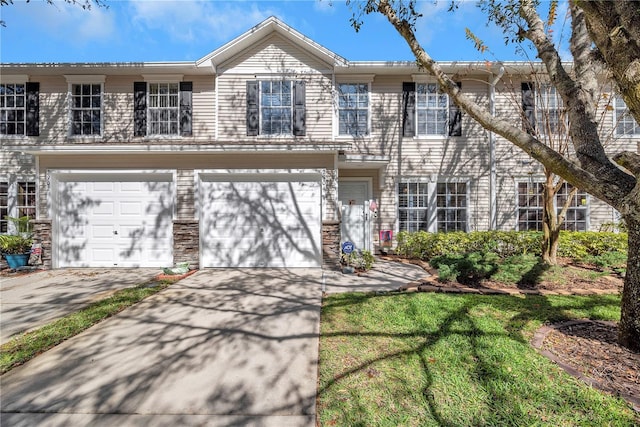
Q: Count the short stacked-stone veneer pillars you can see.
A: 3